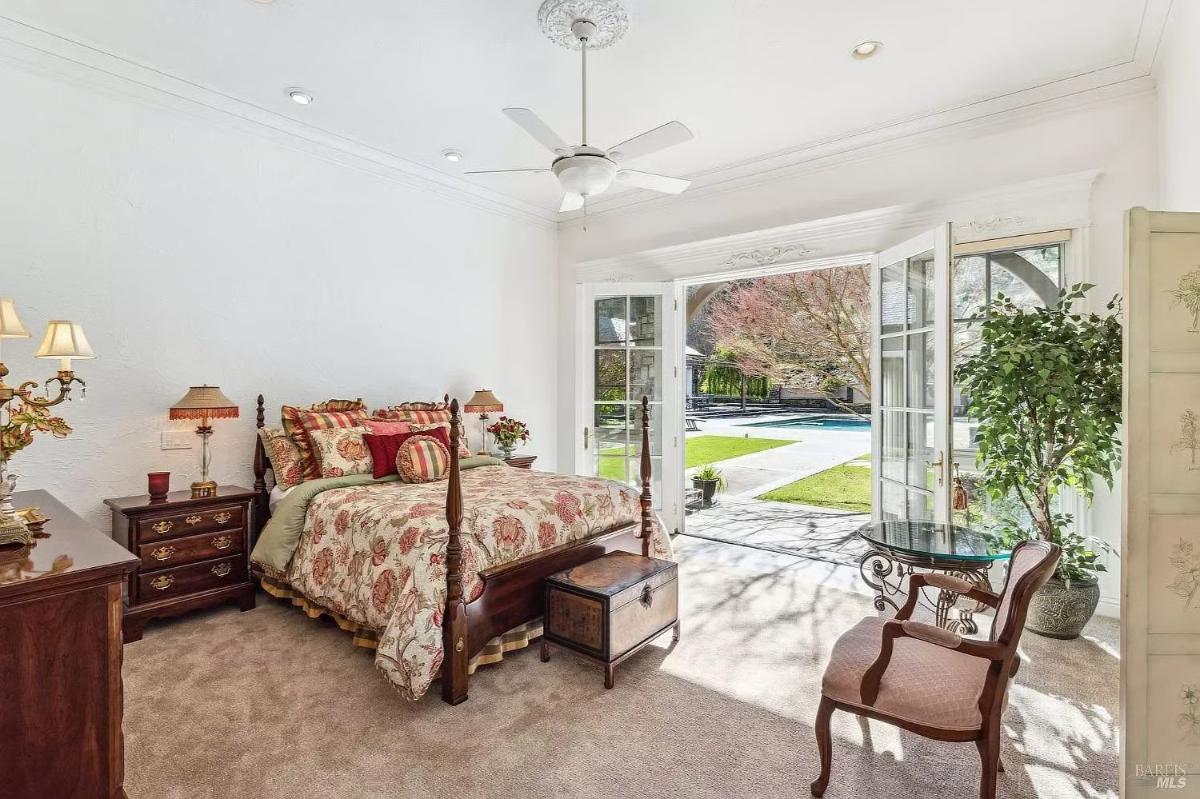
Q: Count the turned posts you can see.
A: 4